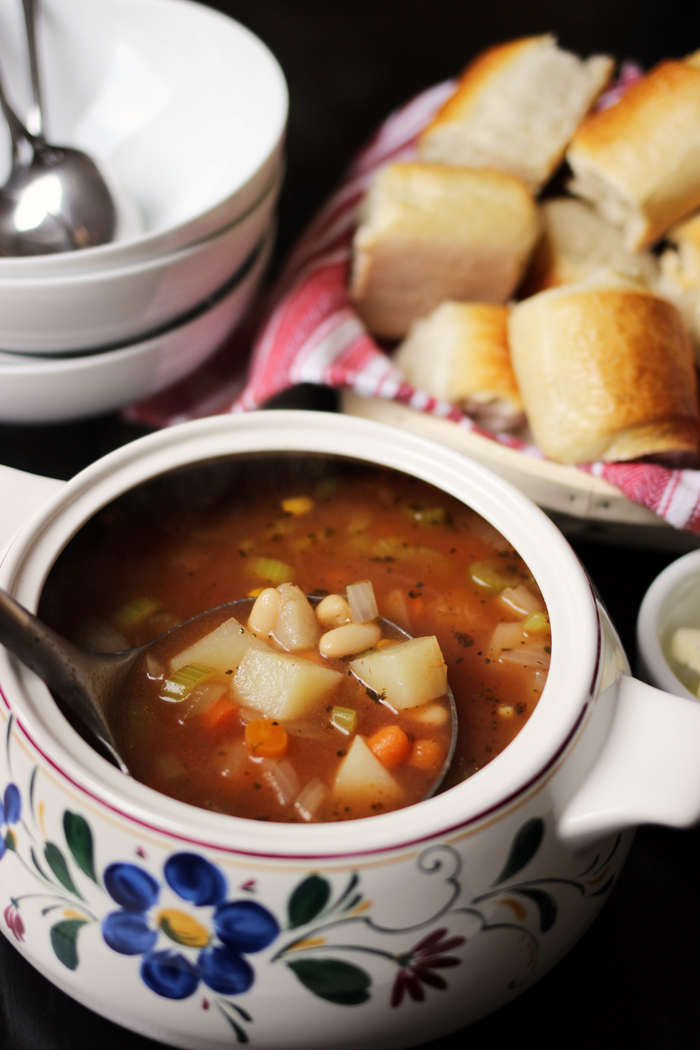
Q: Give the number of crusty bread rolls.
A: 7